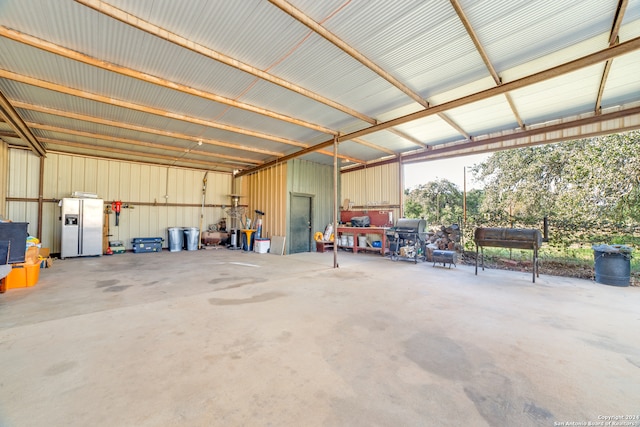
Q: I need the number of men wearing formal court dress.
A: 0